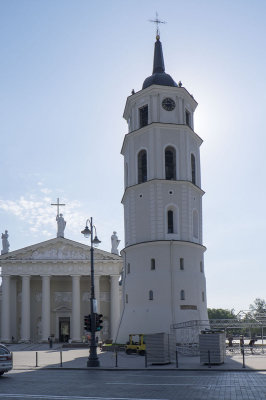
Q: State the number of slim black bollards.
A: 7